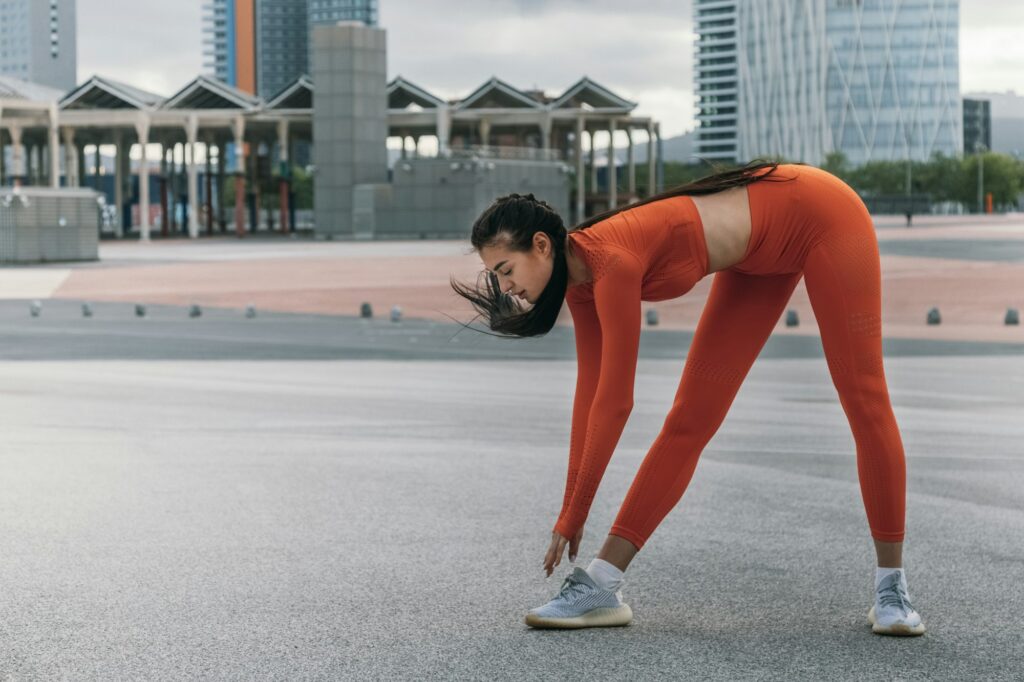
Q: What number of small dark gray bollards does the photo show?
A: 11